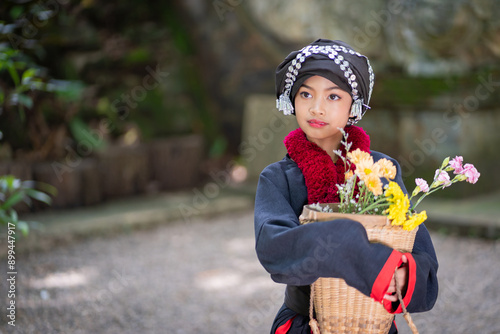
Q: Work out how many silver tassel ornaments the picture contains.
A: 2